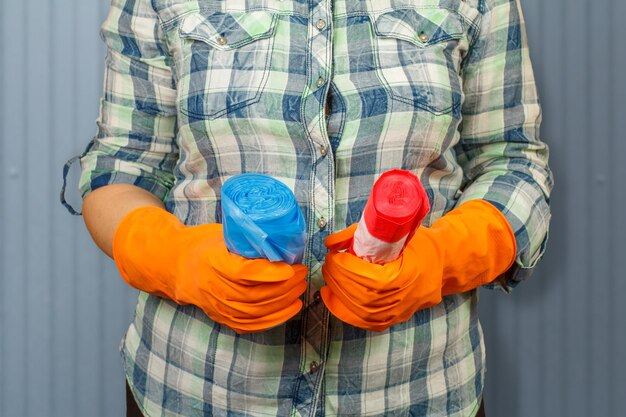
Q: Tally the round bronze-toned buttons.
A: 8